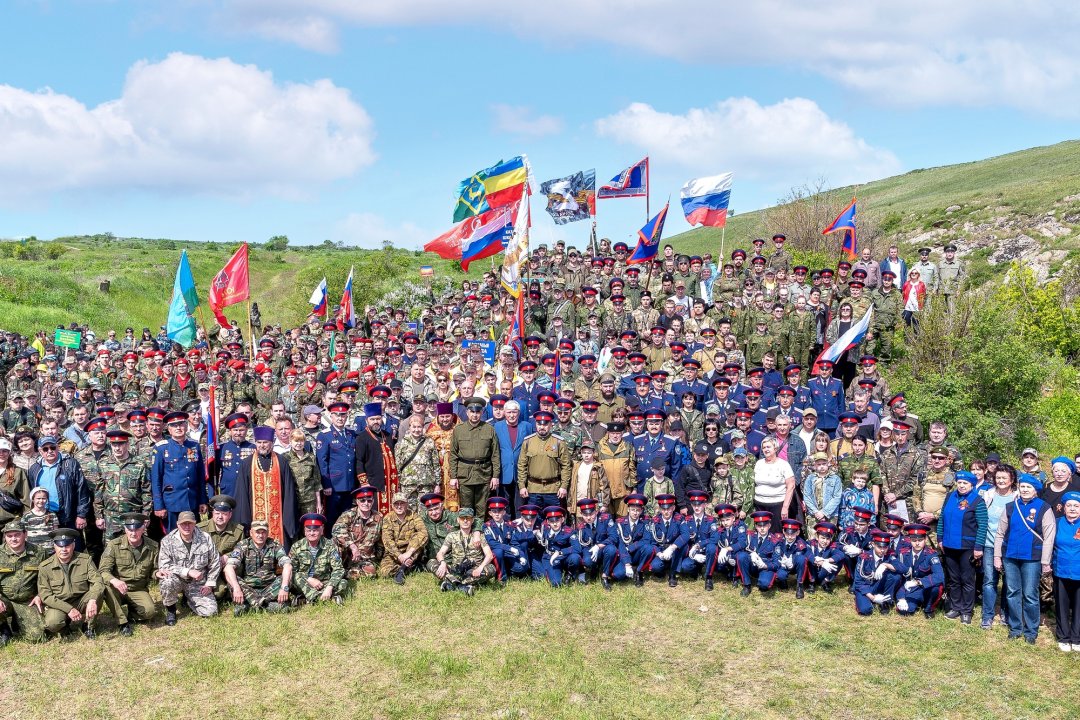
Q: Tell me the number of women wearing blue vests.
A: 3